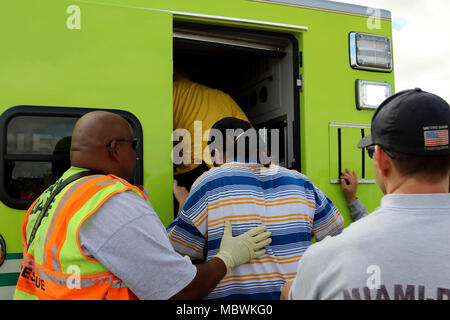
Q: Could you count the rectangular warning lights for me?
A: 2